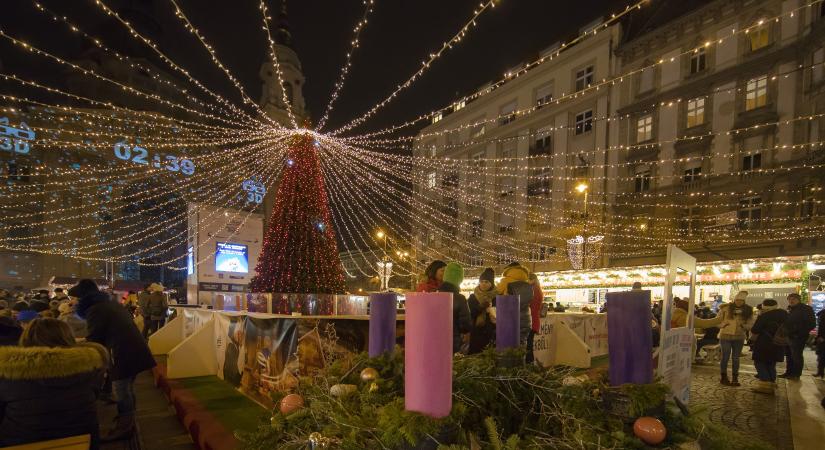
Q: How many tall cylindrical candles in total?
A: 4